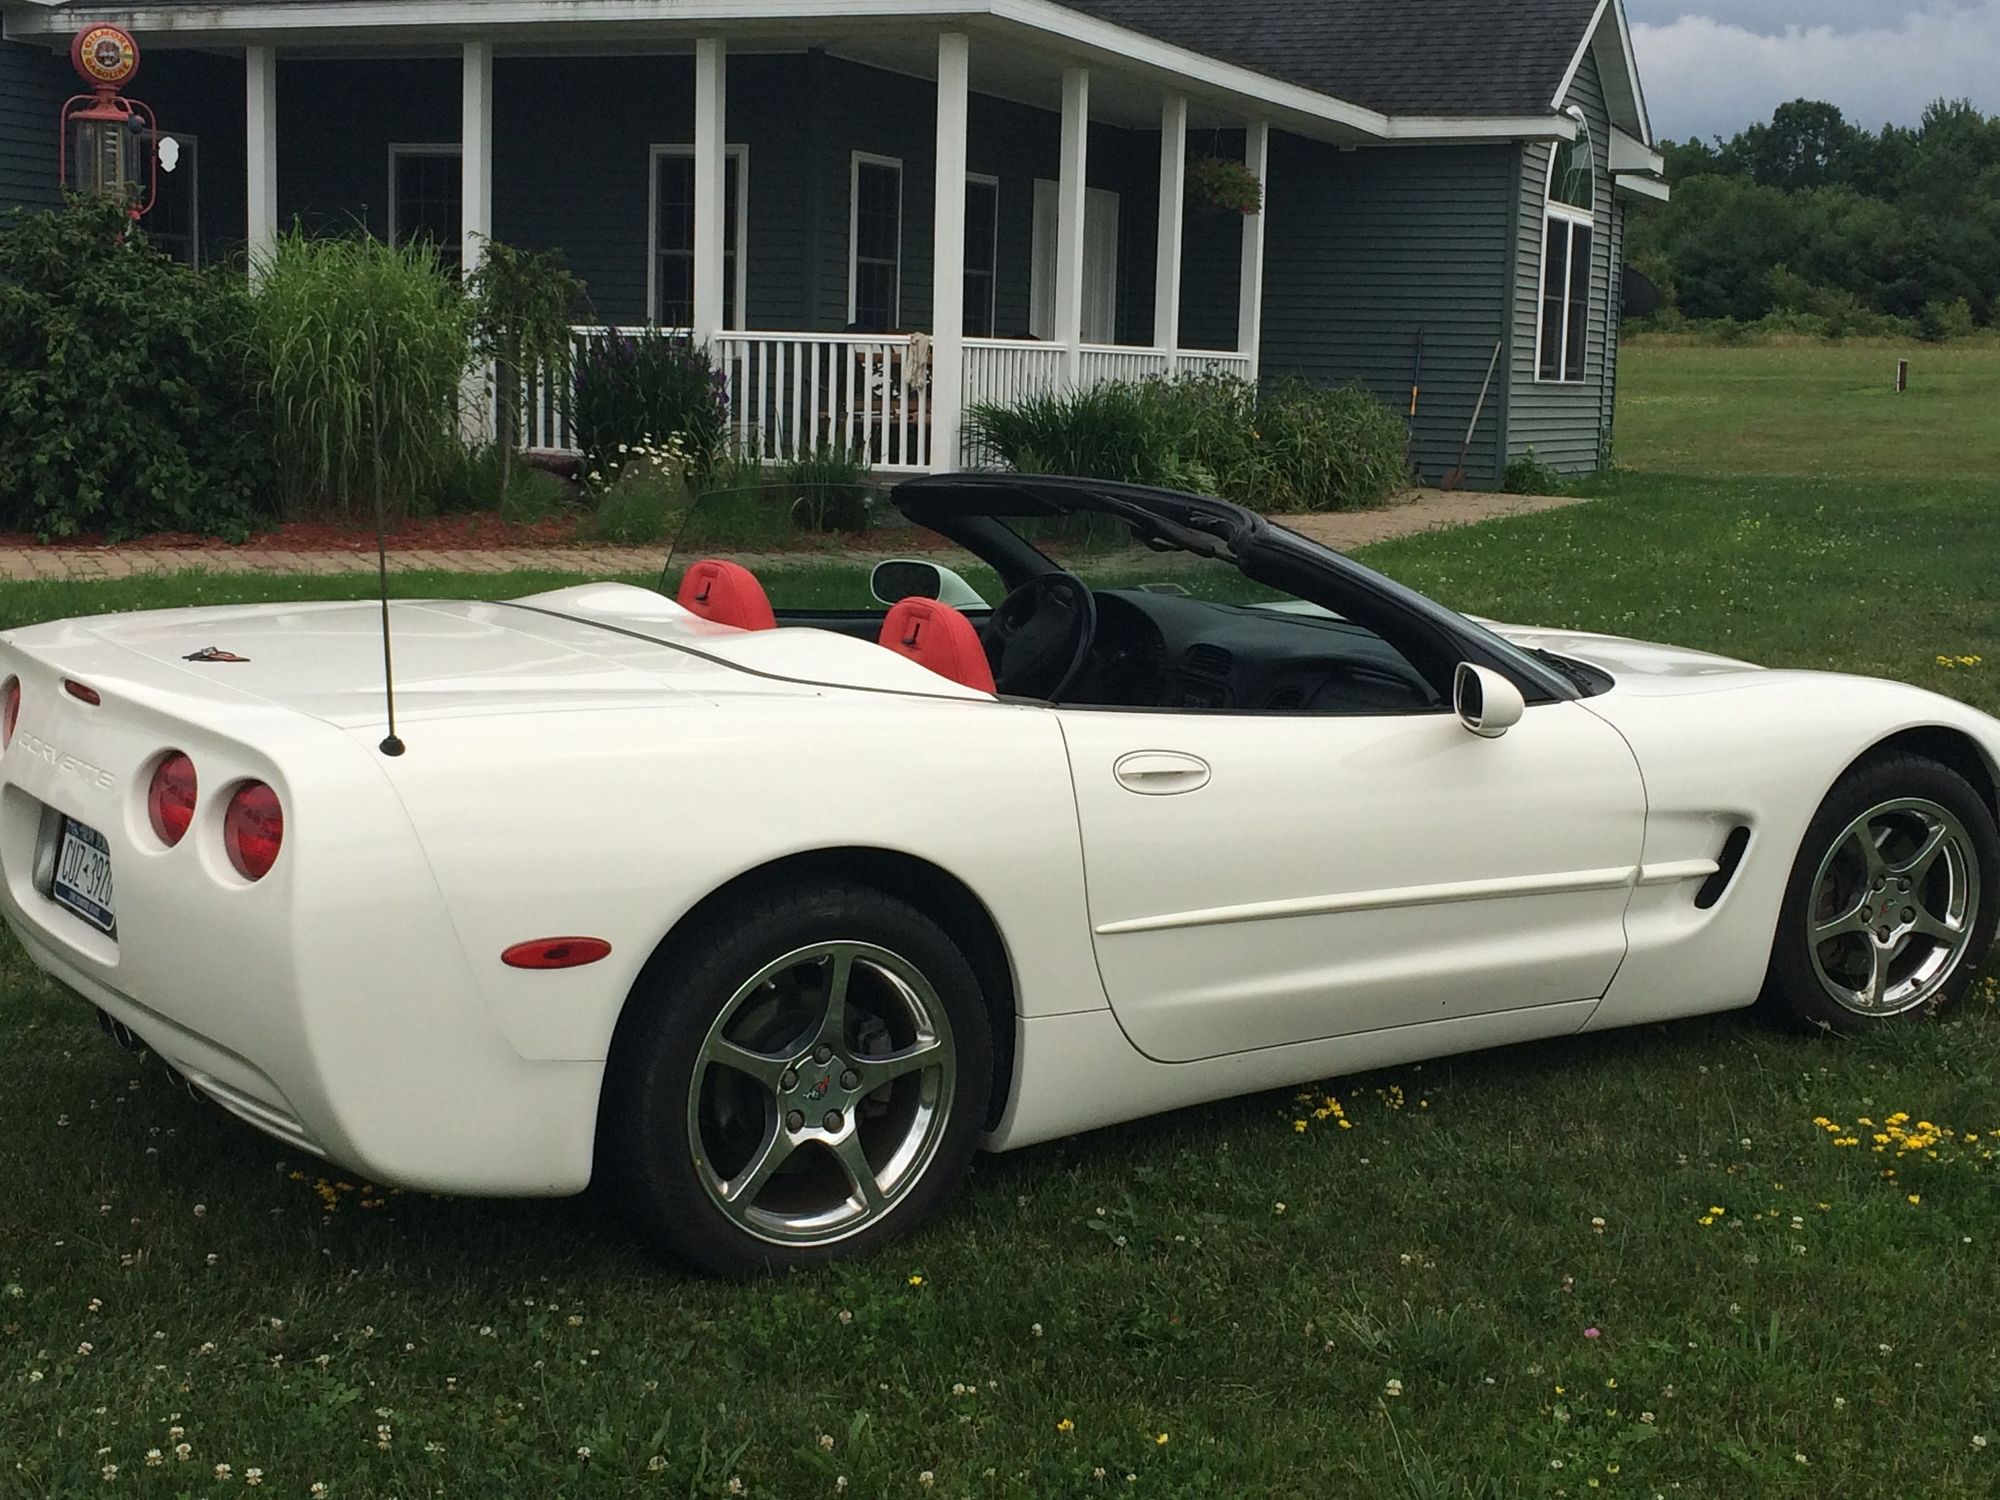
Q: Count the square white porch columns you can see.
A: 7